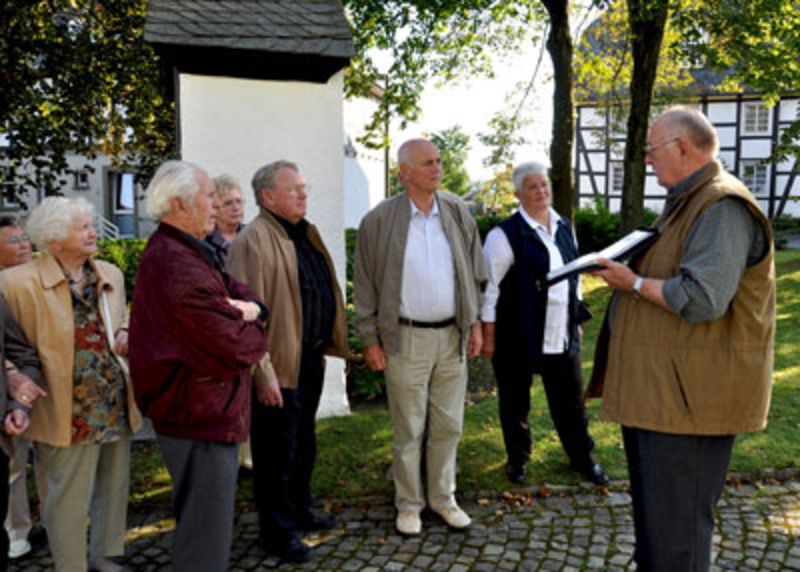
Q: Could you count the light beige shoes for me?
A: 2